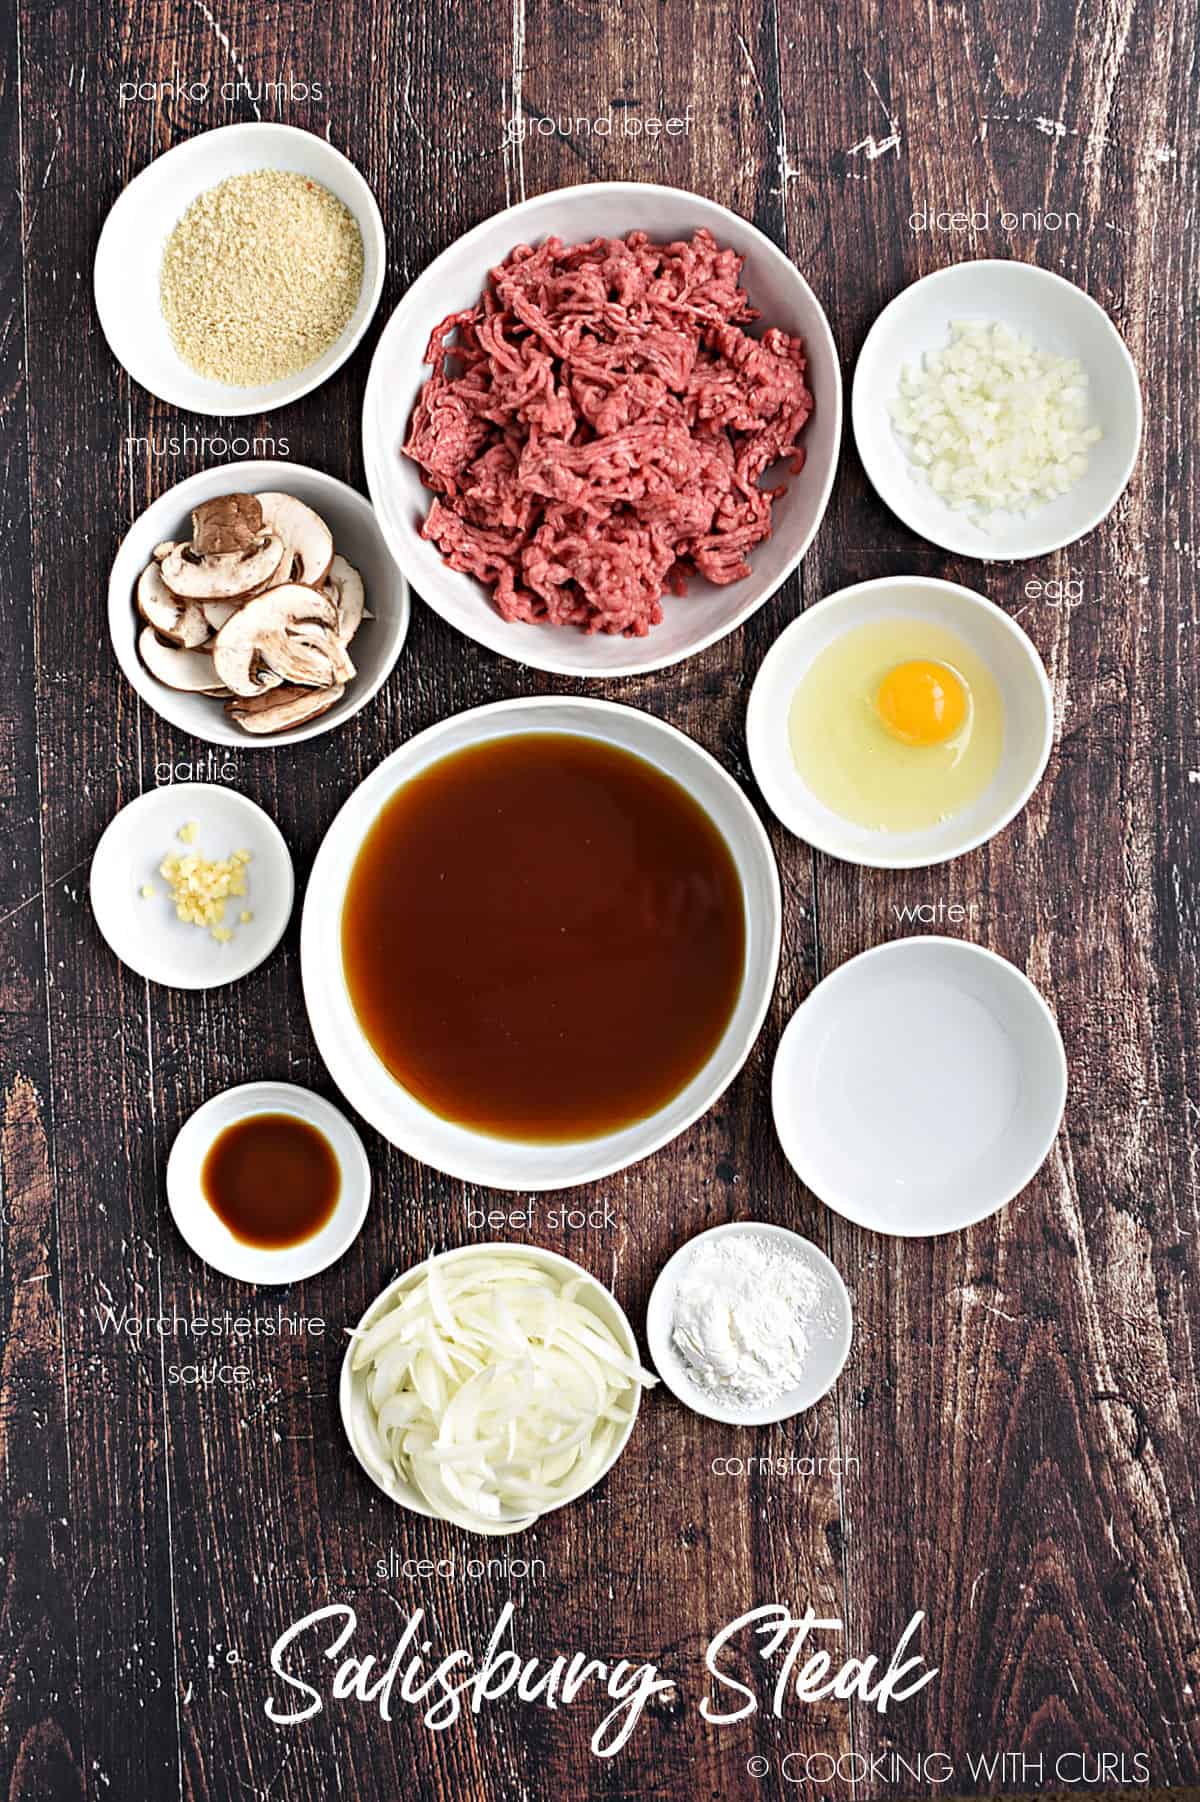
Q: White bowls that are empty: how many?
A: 0